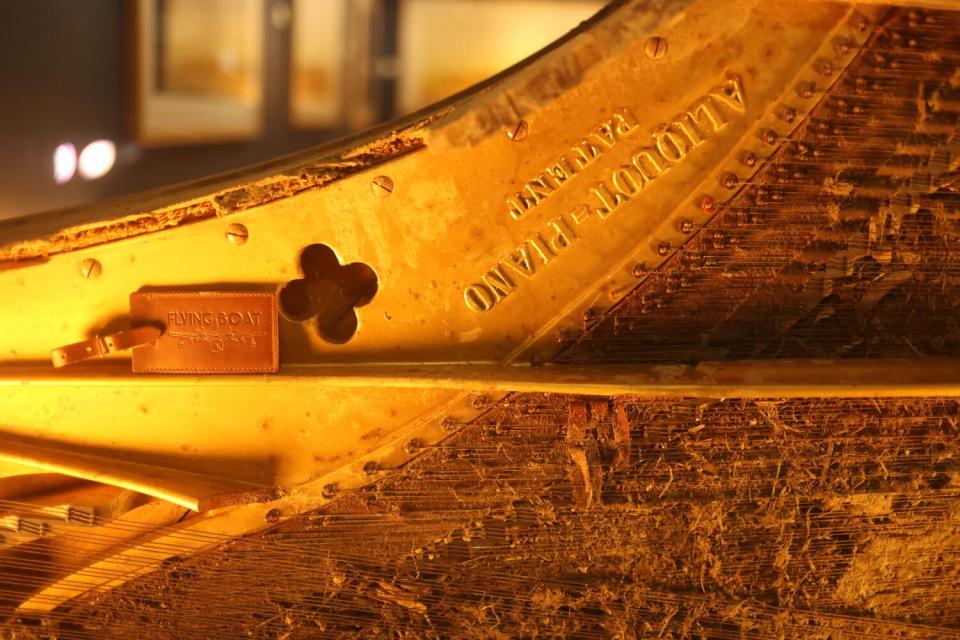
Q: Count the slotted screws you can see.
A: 5